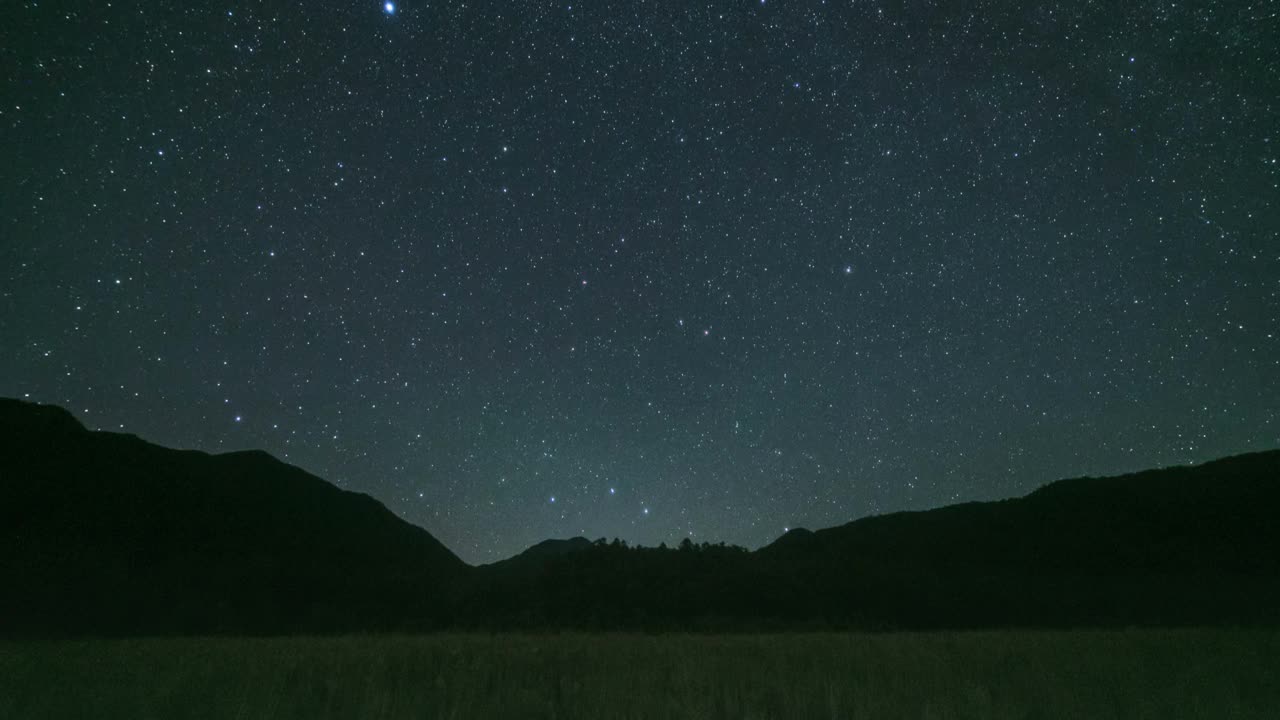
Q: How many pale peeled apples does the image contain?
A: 0